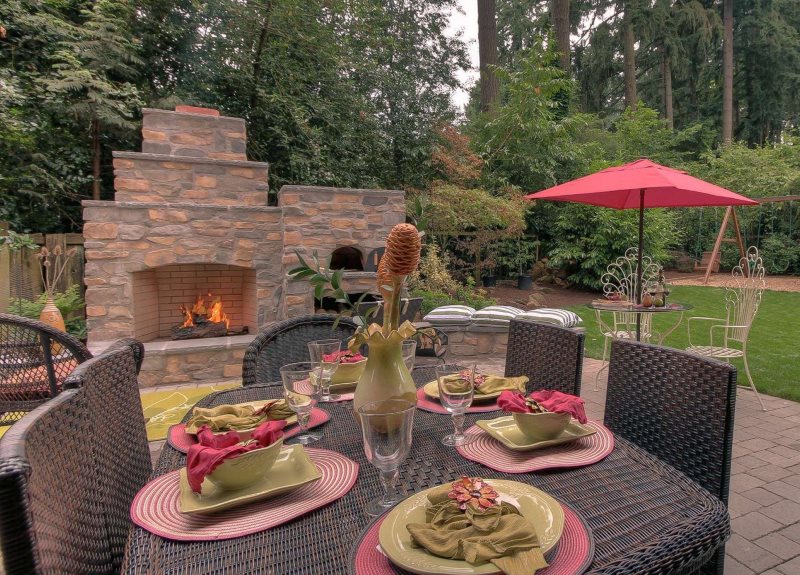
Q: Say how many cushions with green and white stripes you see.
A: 3